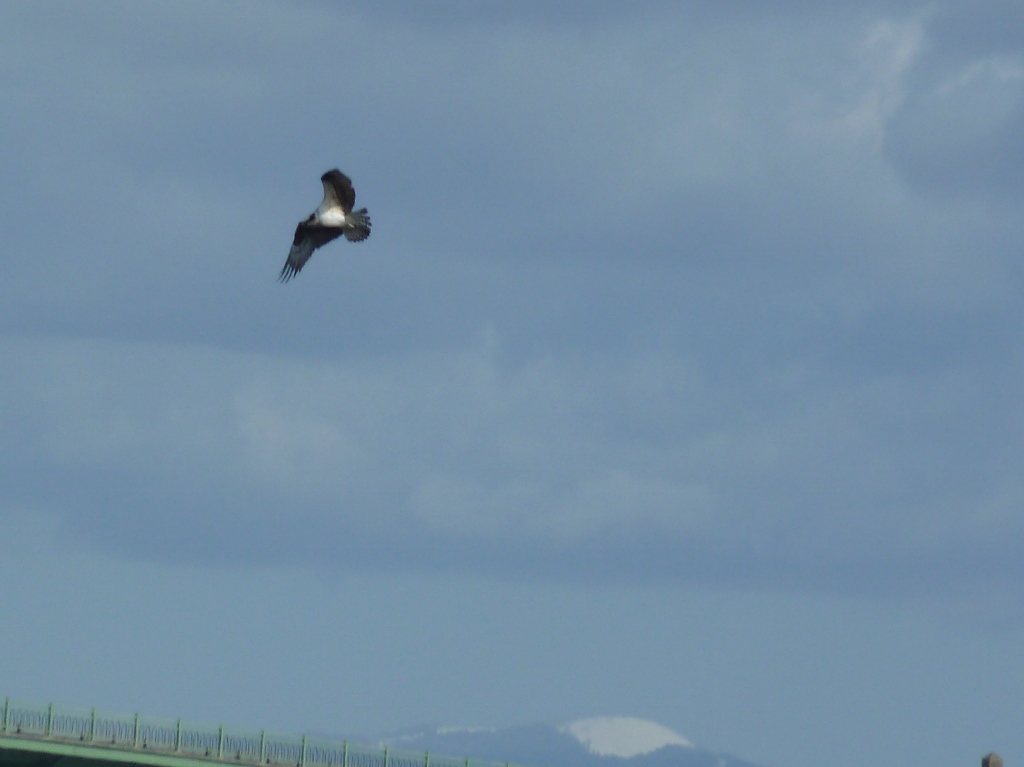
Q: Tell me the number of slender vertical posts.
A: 13